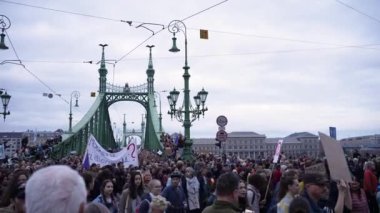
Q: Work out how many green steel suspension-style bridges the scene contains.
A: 1